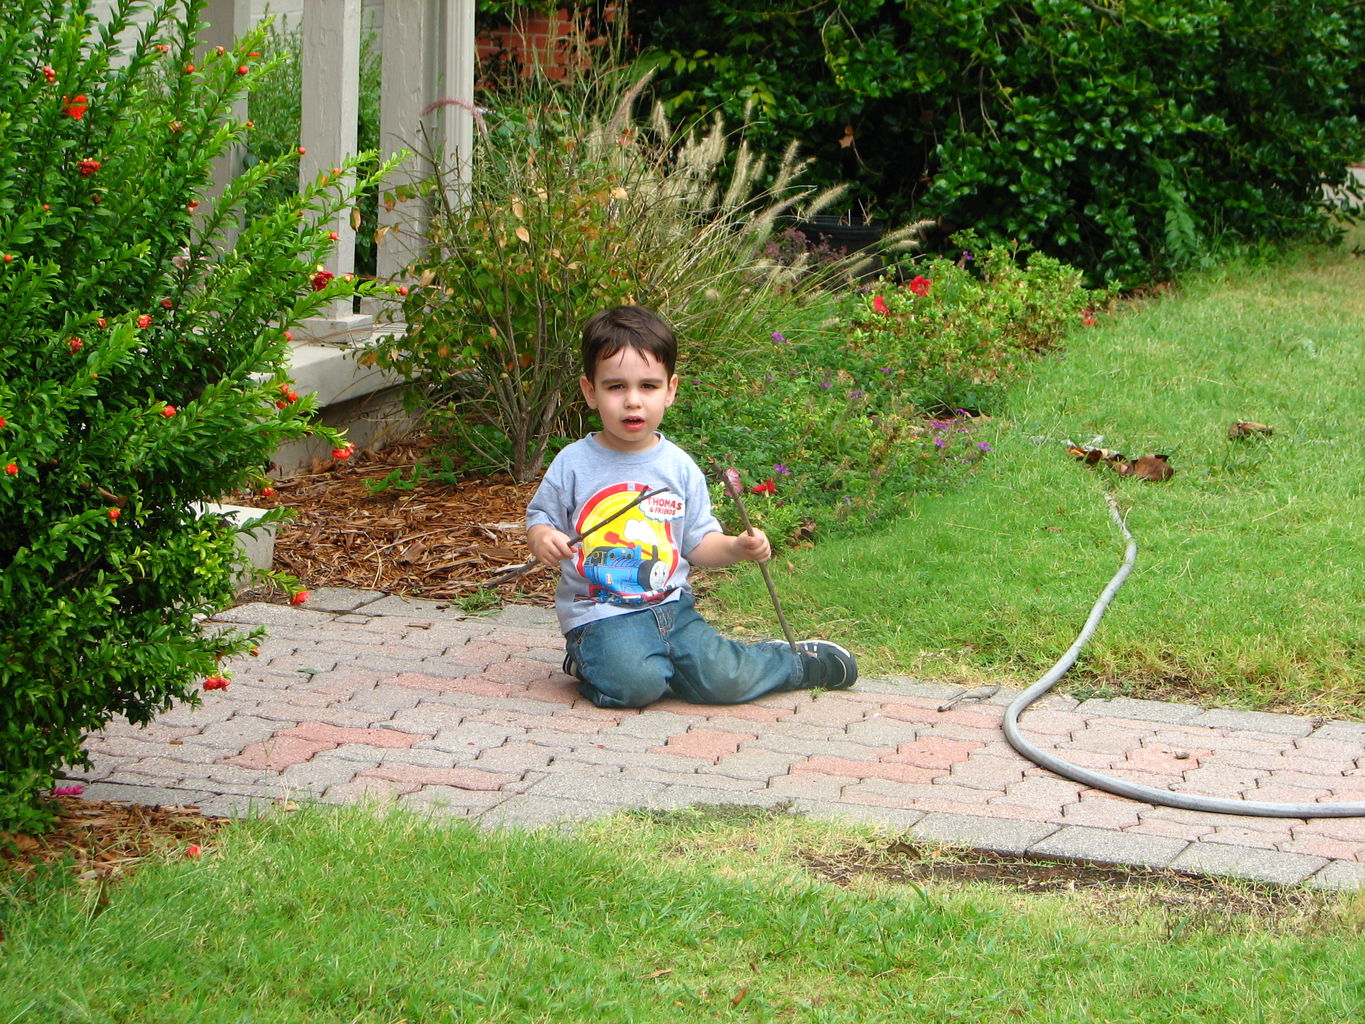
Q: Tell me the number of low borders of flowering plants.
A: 1